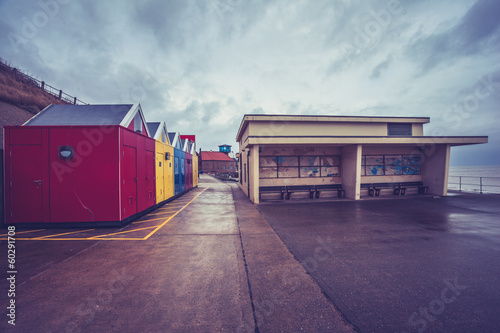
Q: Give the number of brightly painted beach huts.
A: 5